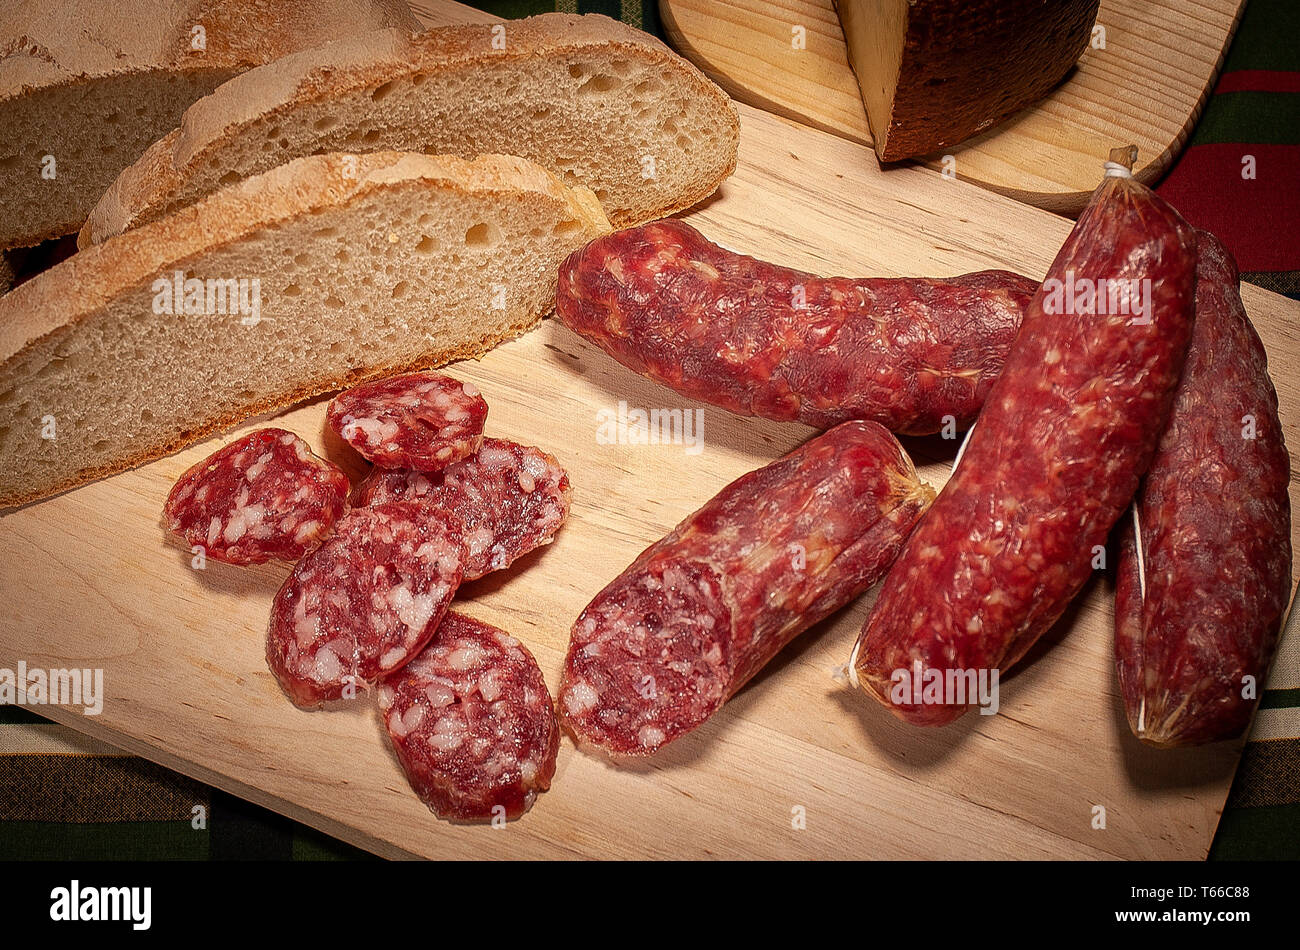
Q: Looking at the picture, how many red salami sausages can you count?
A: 4